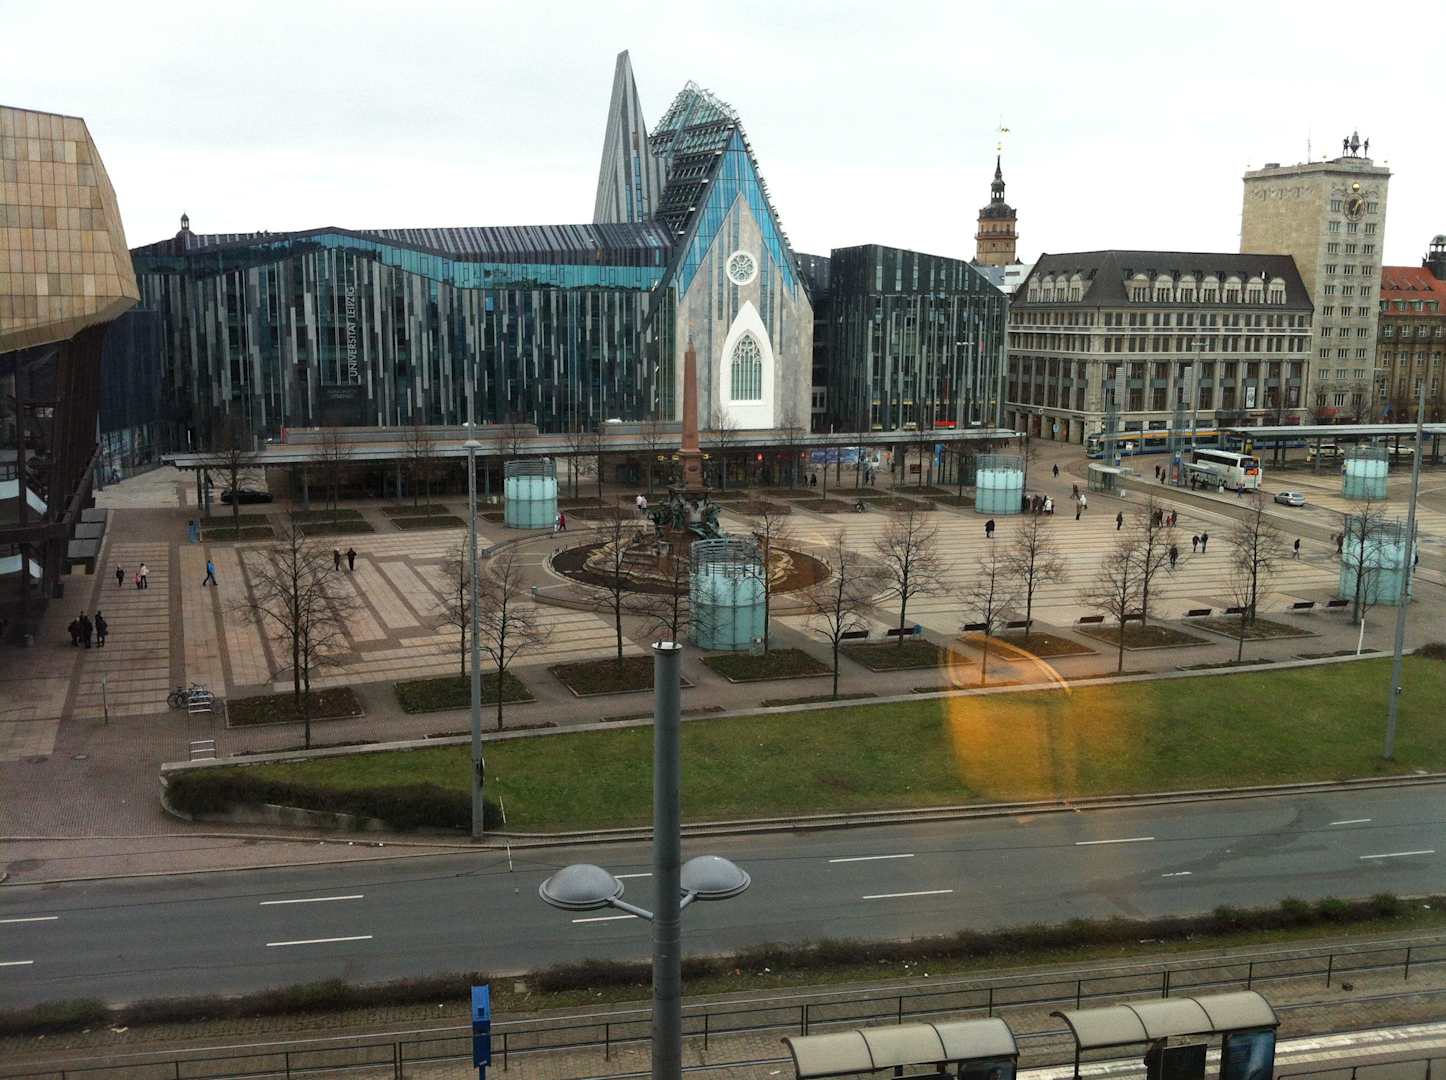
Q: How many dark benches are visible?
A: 10